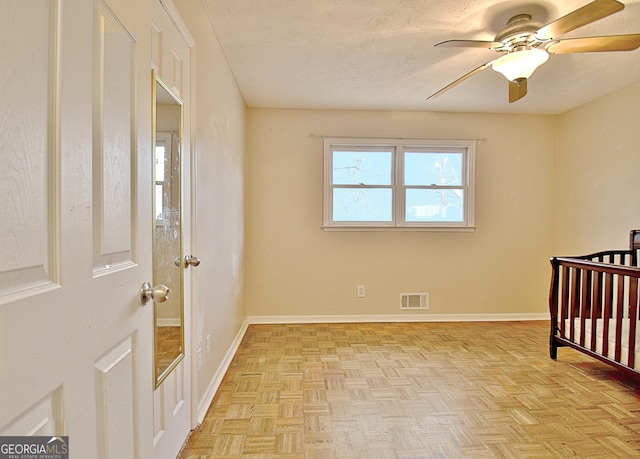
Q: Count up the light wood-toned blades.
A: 5